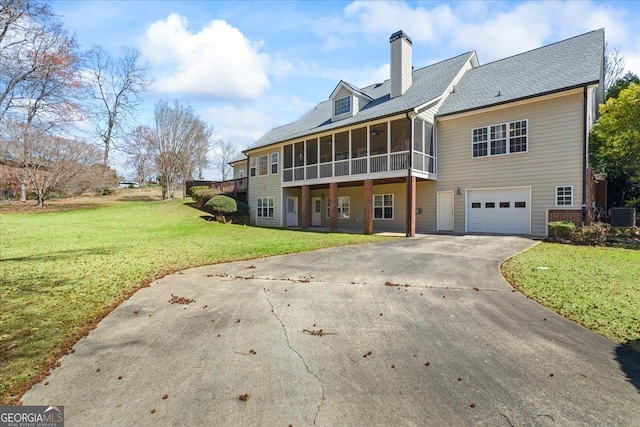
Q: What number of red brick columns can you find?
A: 4